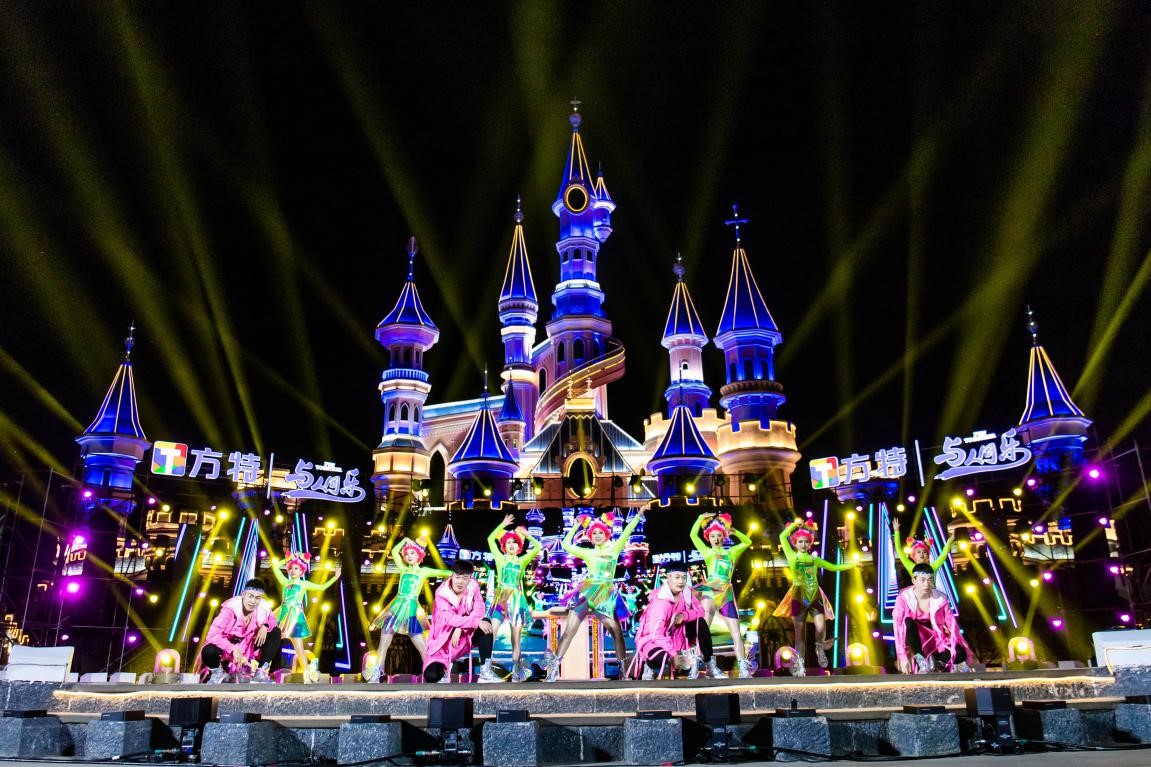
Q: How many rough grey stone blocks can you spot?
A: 10